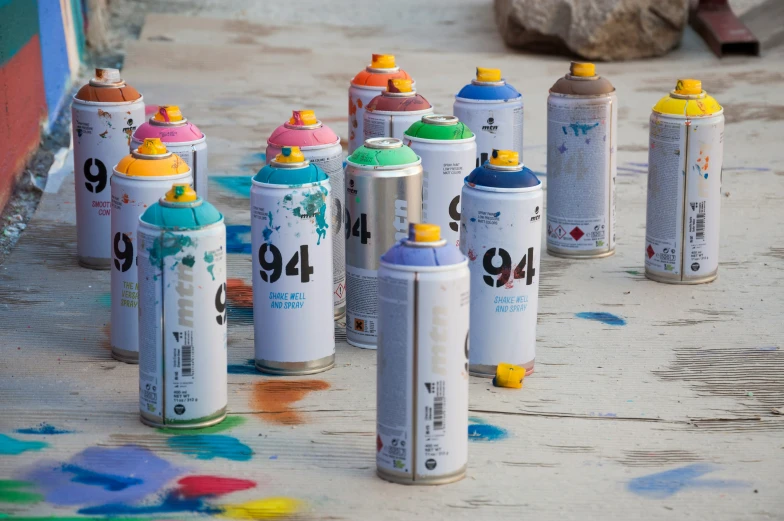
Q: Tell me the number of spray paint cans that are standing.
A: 15